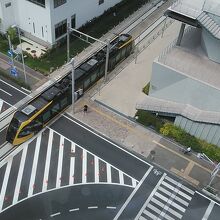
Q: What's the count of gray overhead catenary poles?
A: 3